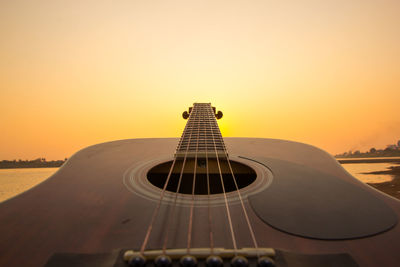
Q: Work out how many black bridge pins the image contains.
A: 6